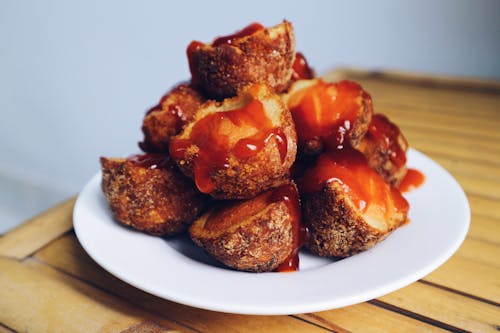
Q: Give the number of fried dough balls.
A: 9